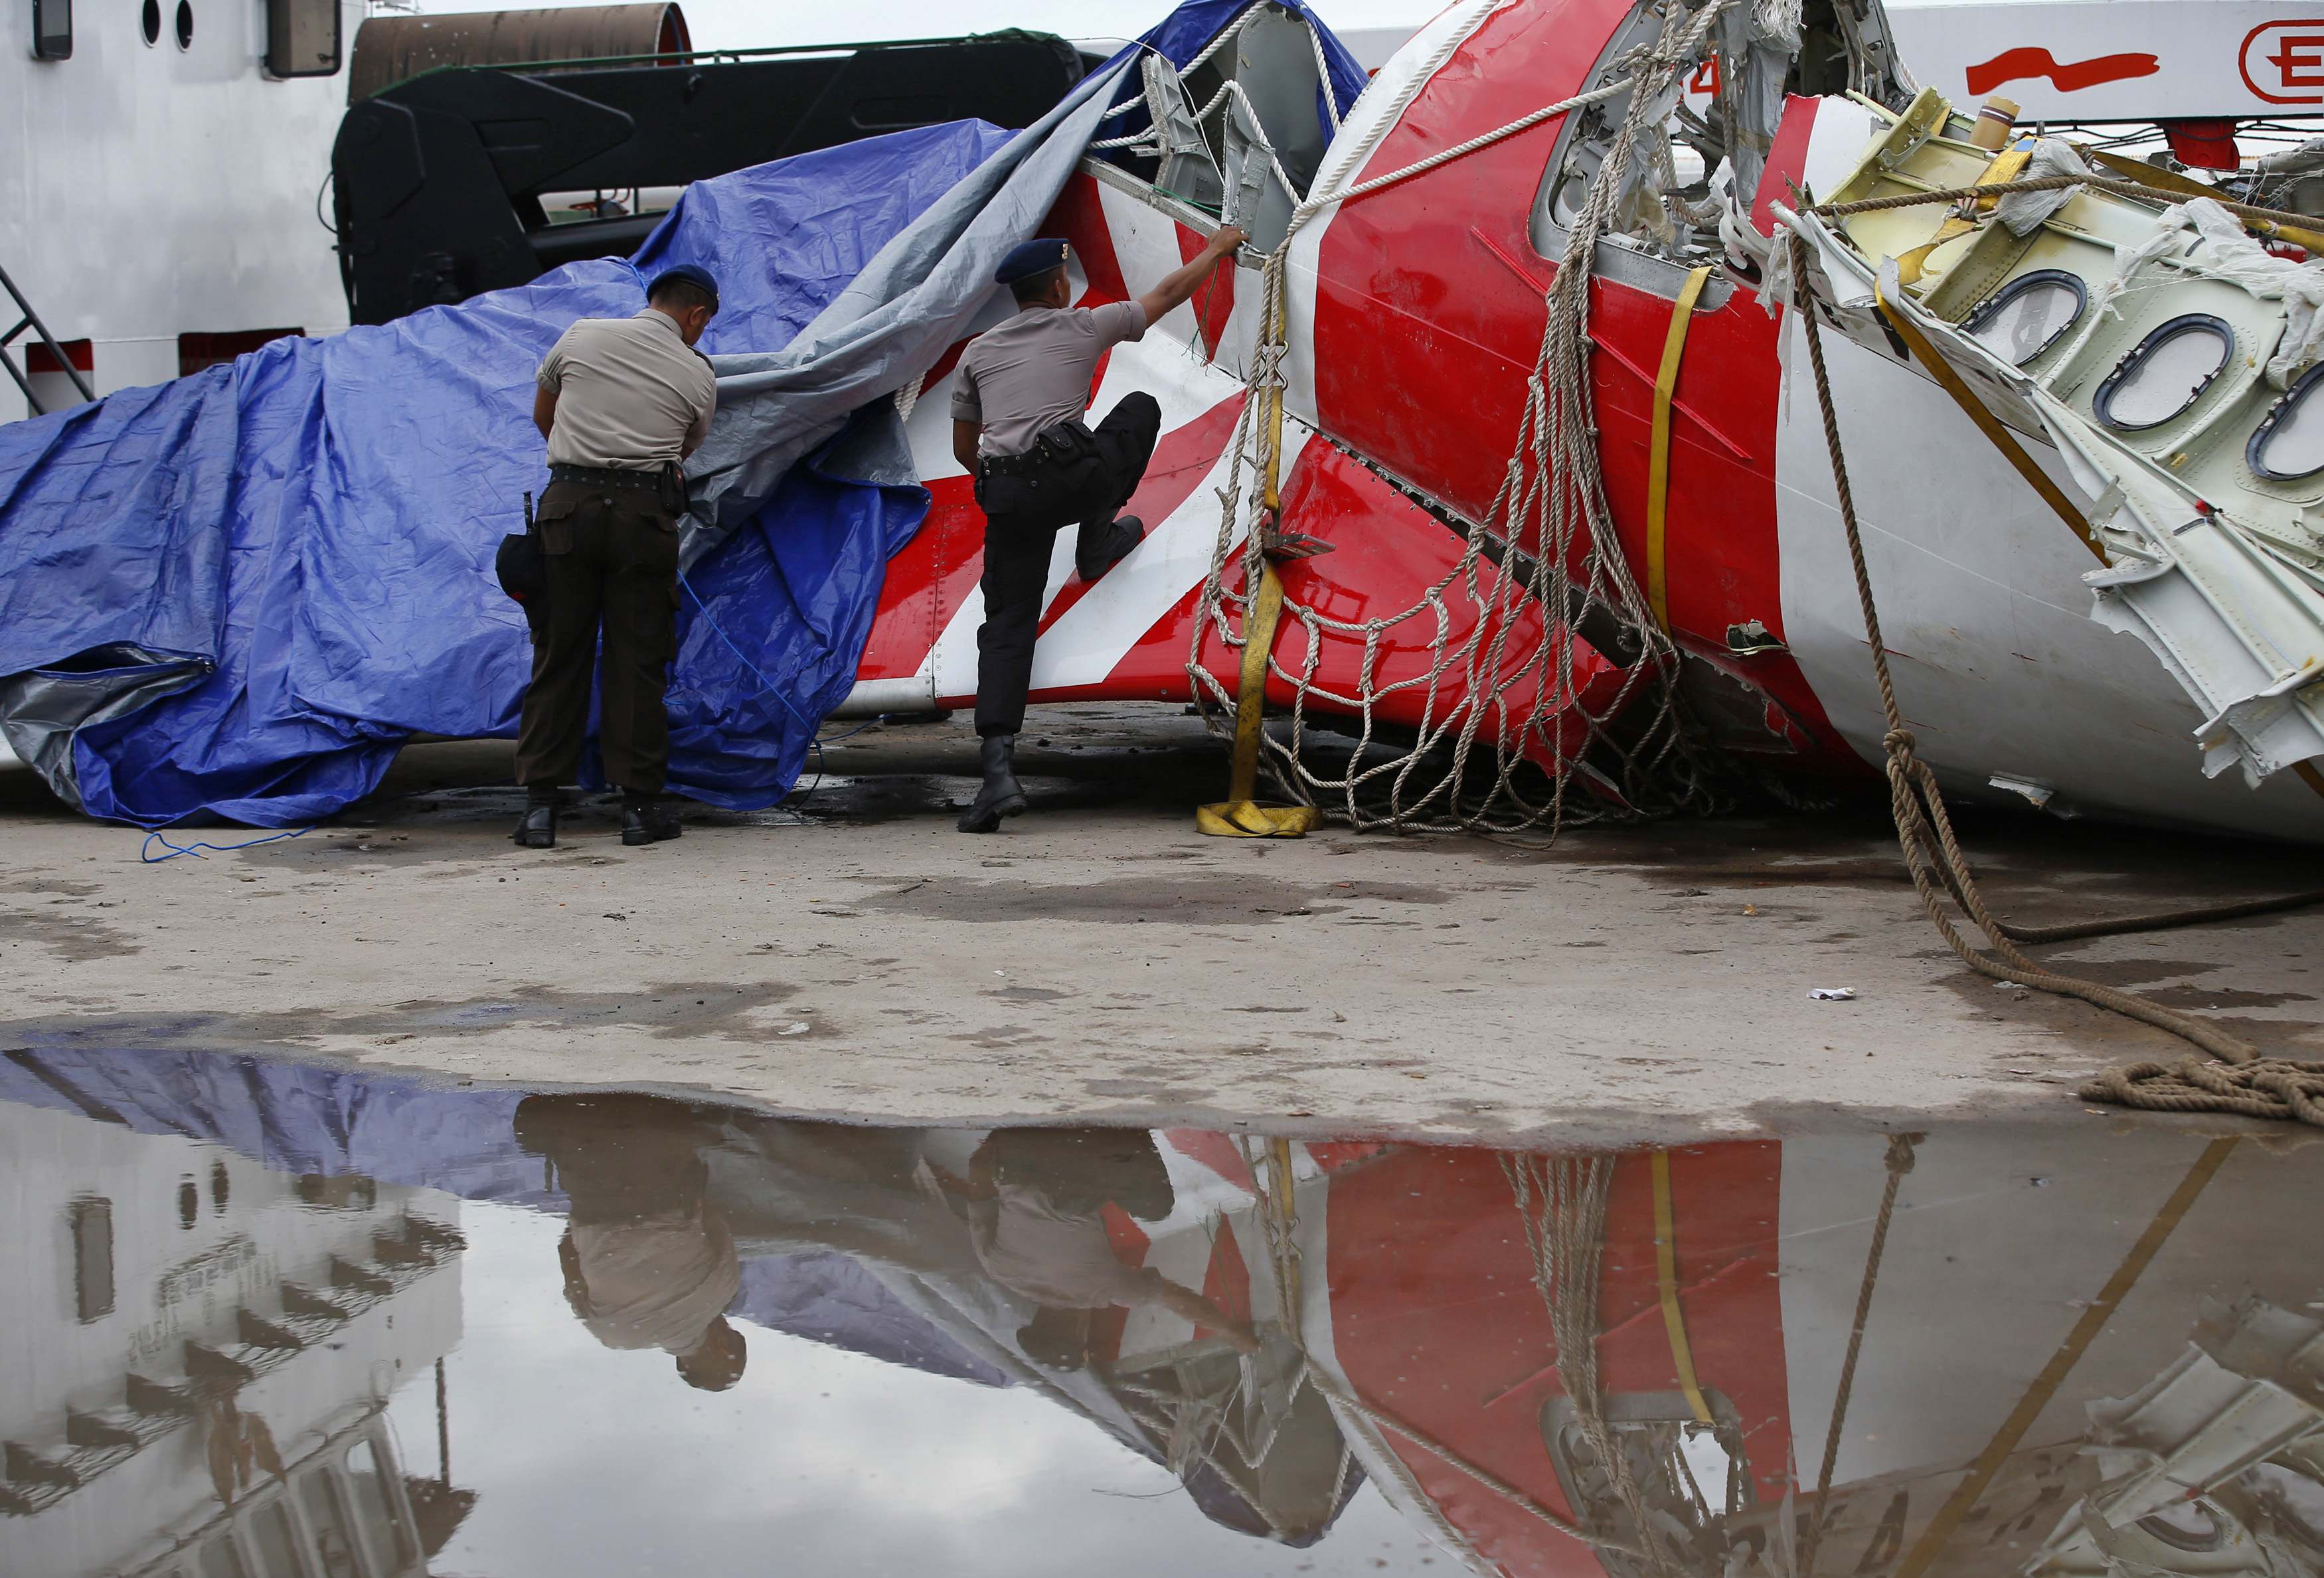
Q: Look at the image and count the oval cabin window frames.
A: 3